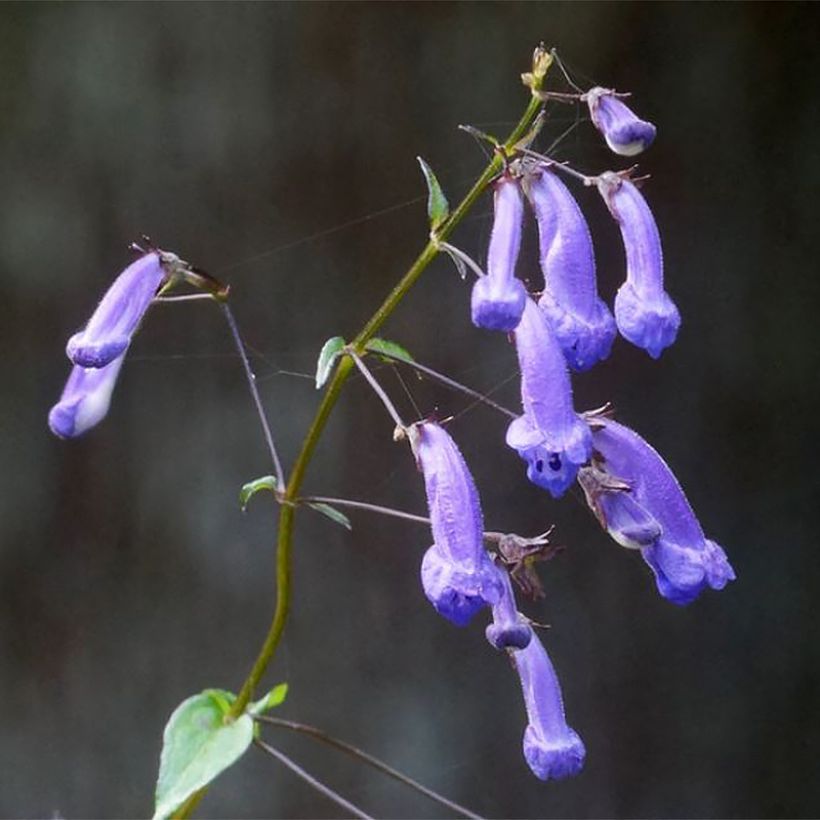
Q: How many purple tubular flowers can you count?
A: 12